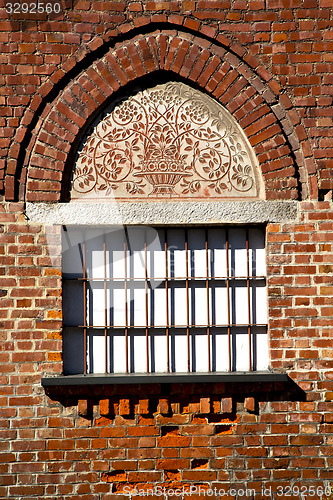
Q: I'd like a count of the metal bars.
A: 11